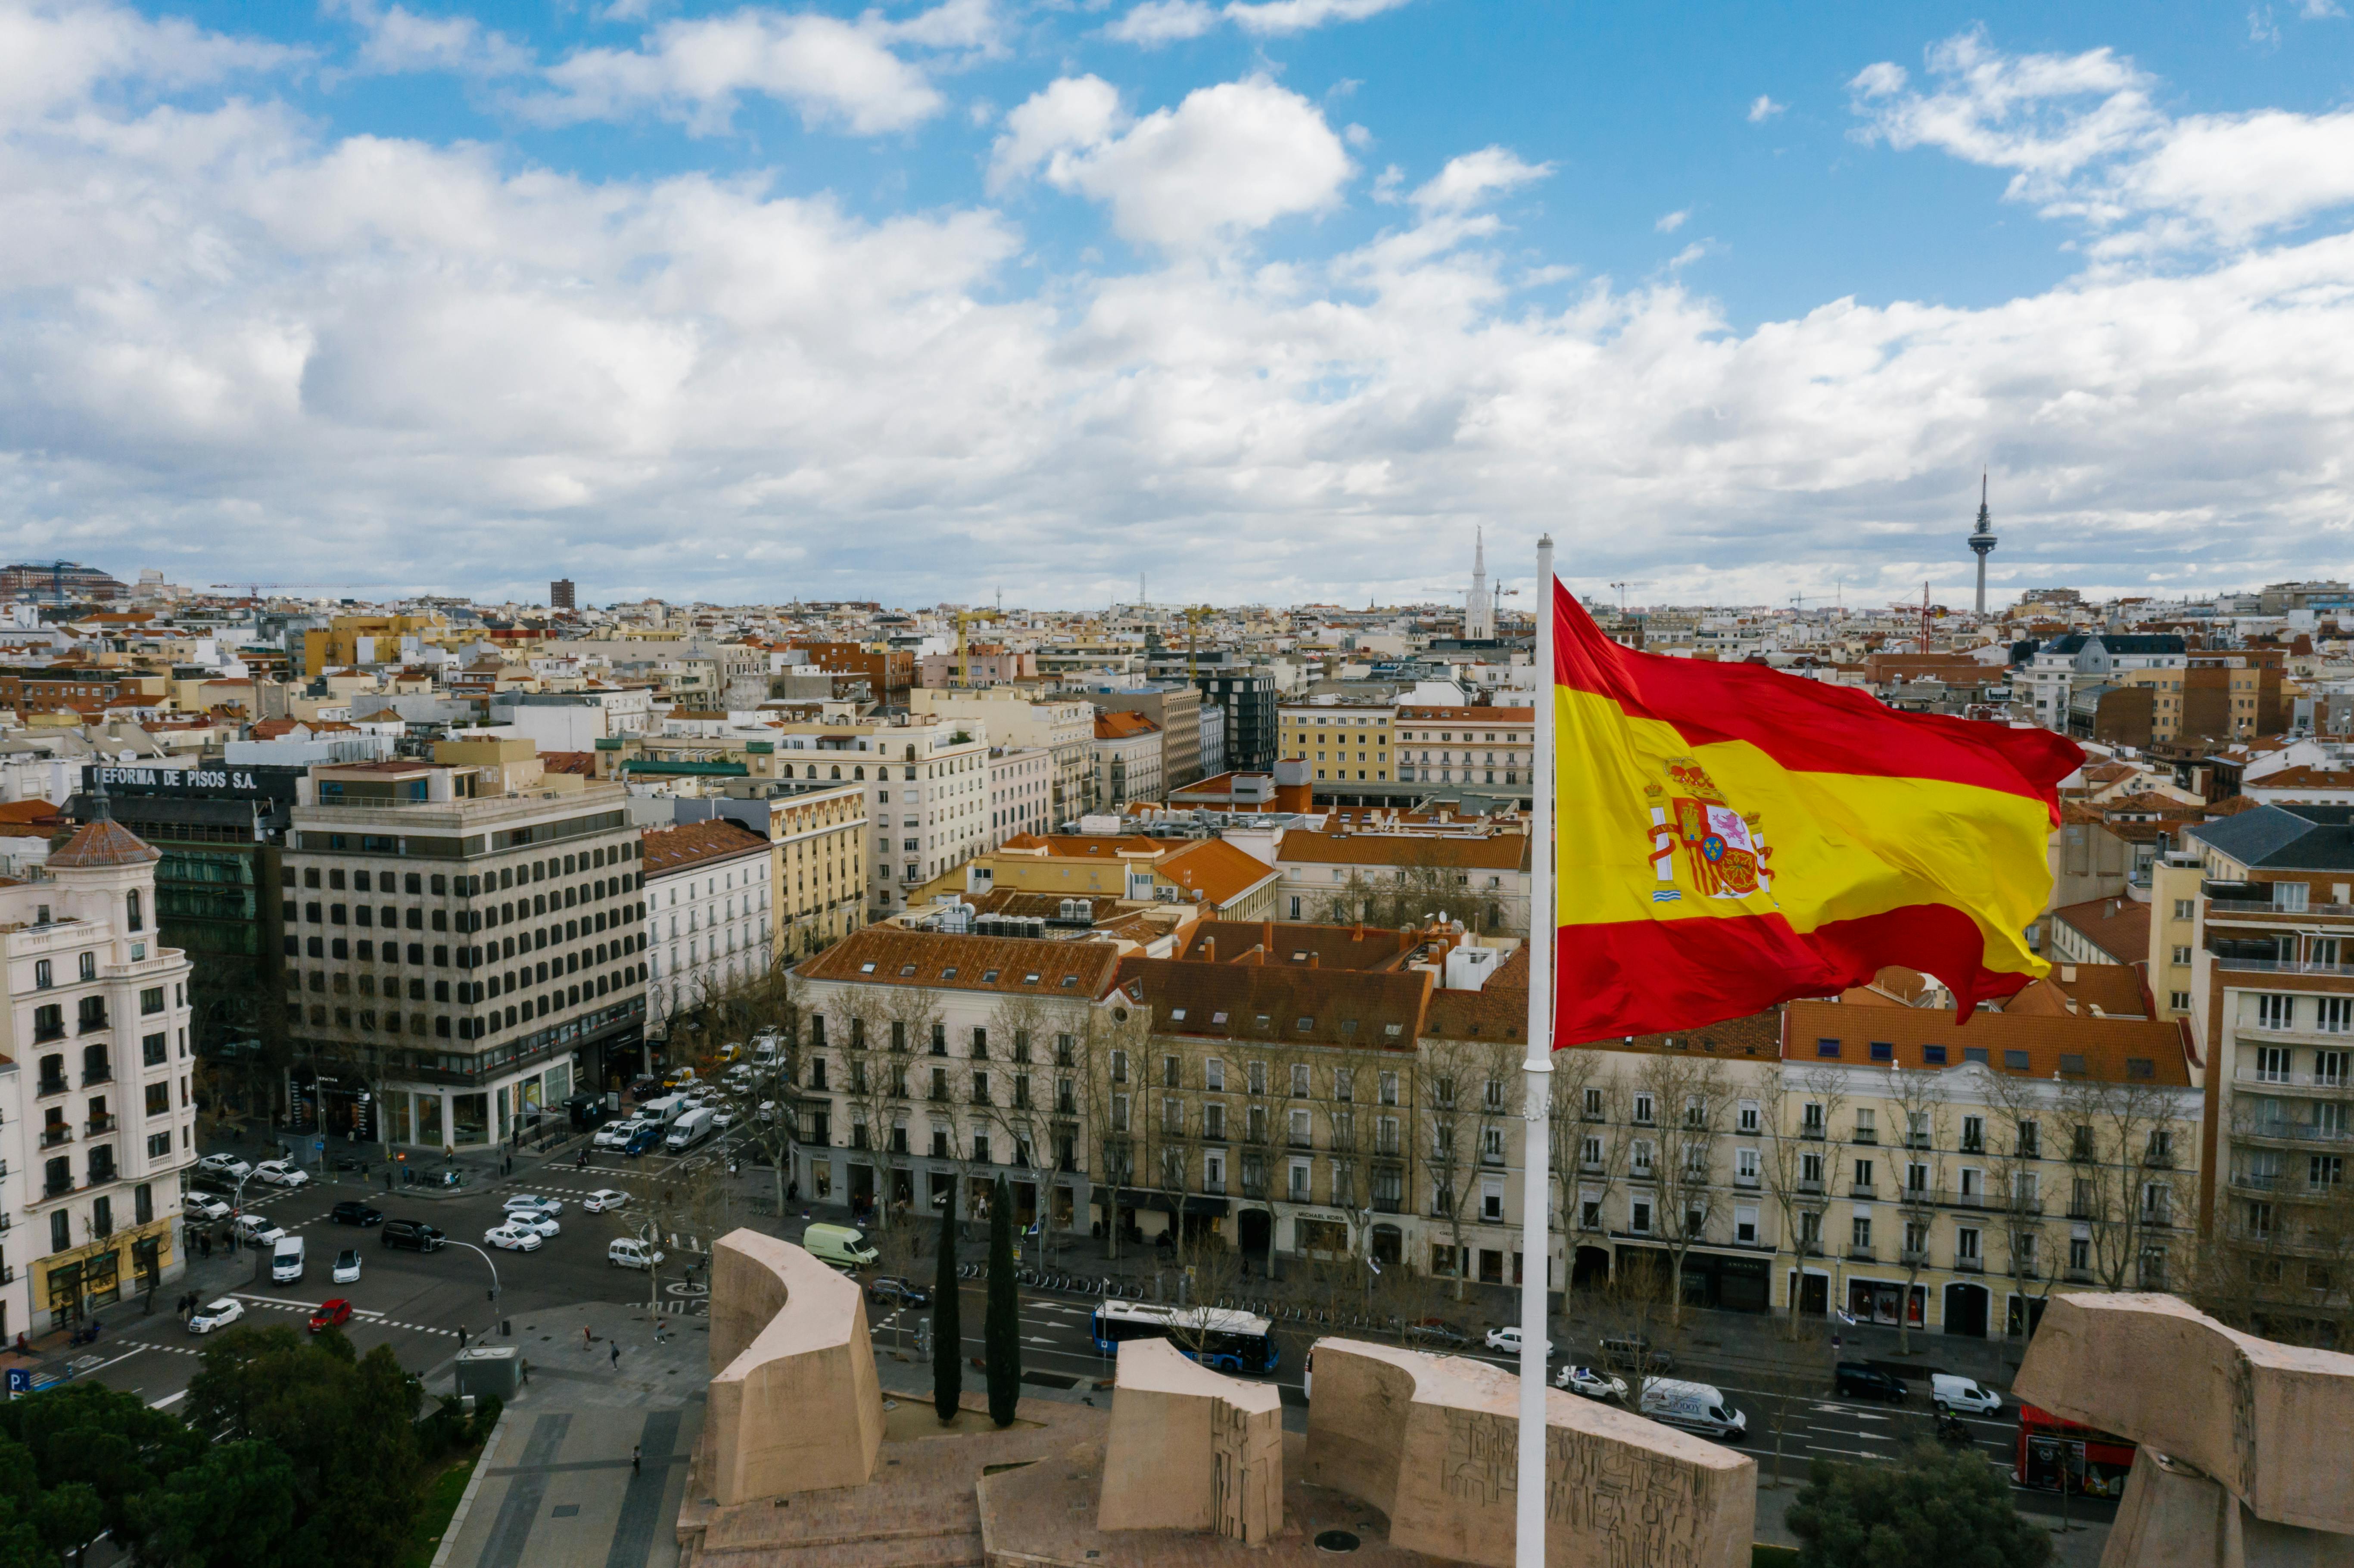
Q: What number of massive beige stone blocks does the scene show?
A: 4